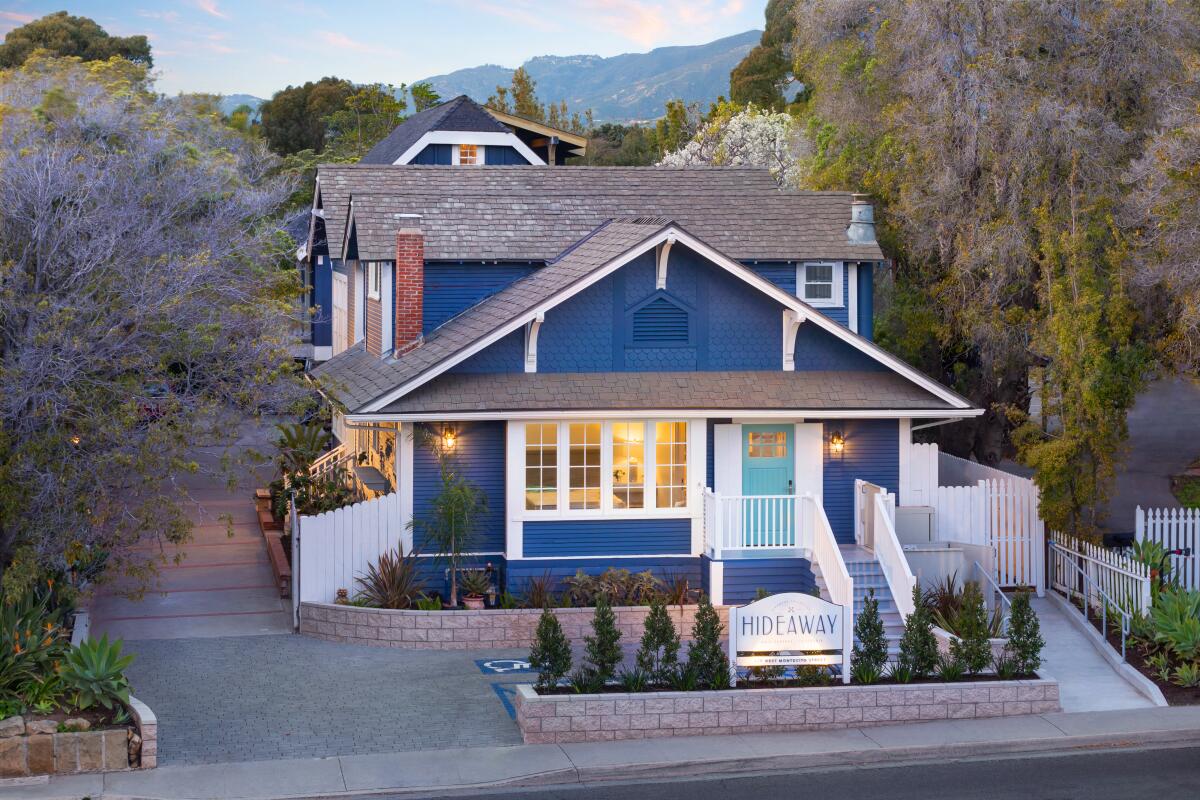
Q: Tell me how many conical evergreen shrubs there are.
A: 8